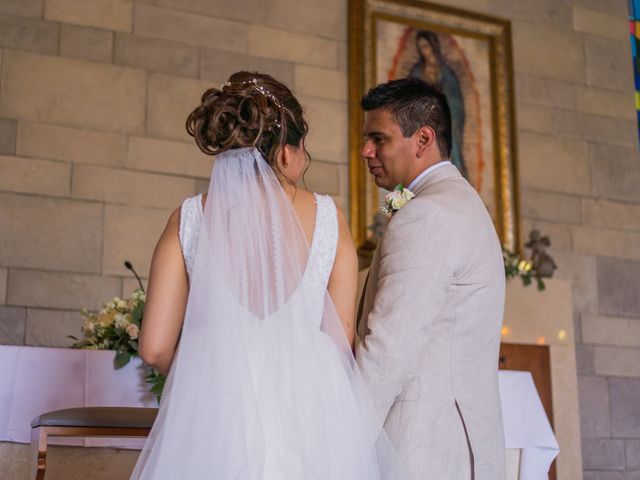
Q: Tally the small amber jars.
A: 0